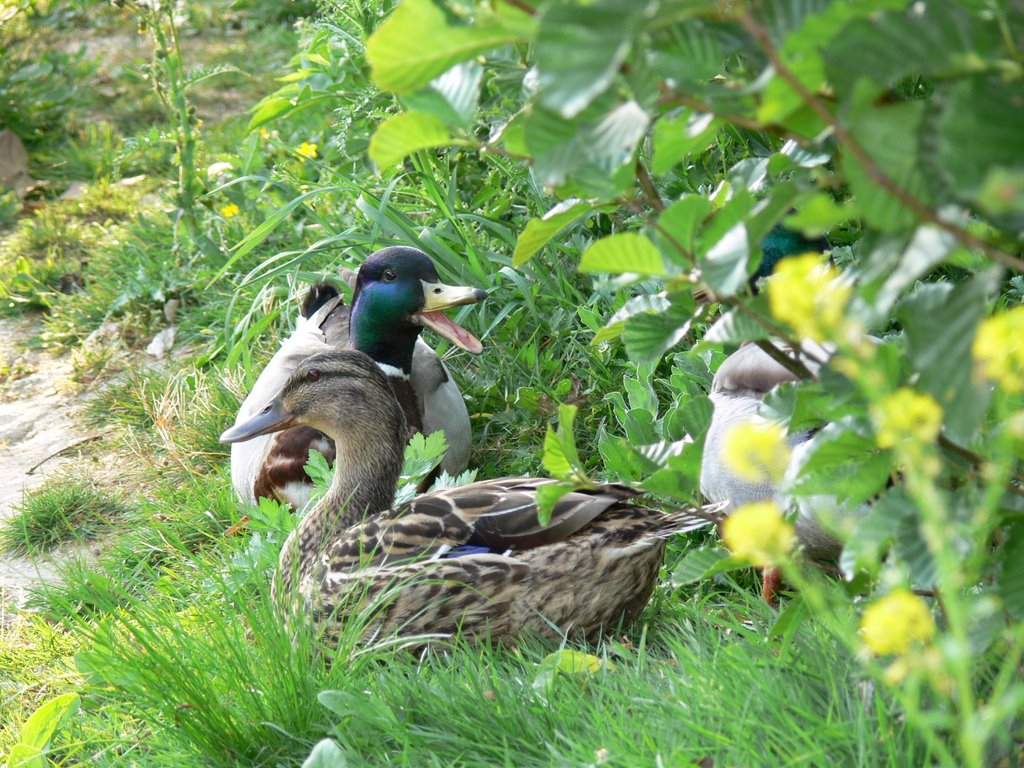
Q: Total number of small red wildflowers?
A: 0